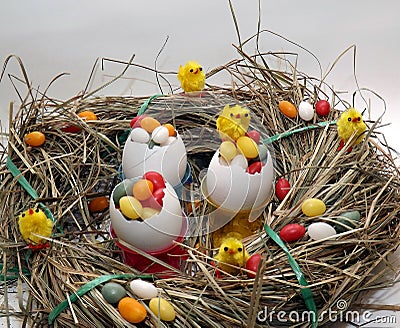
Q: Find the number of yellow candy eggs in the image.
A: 6